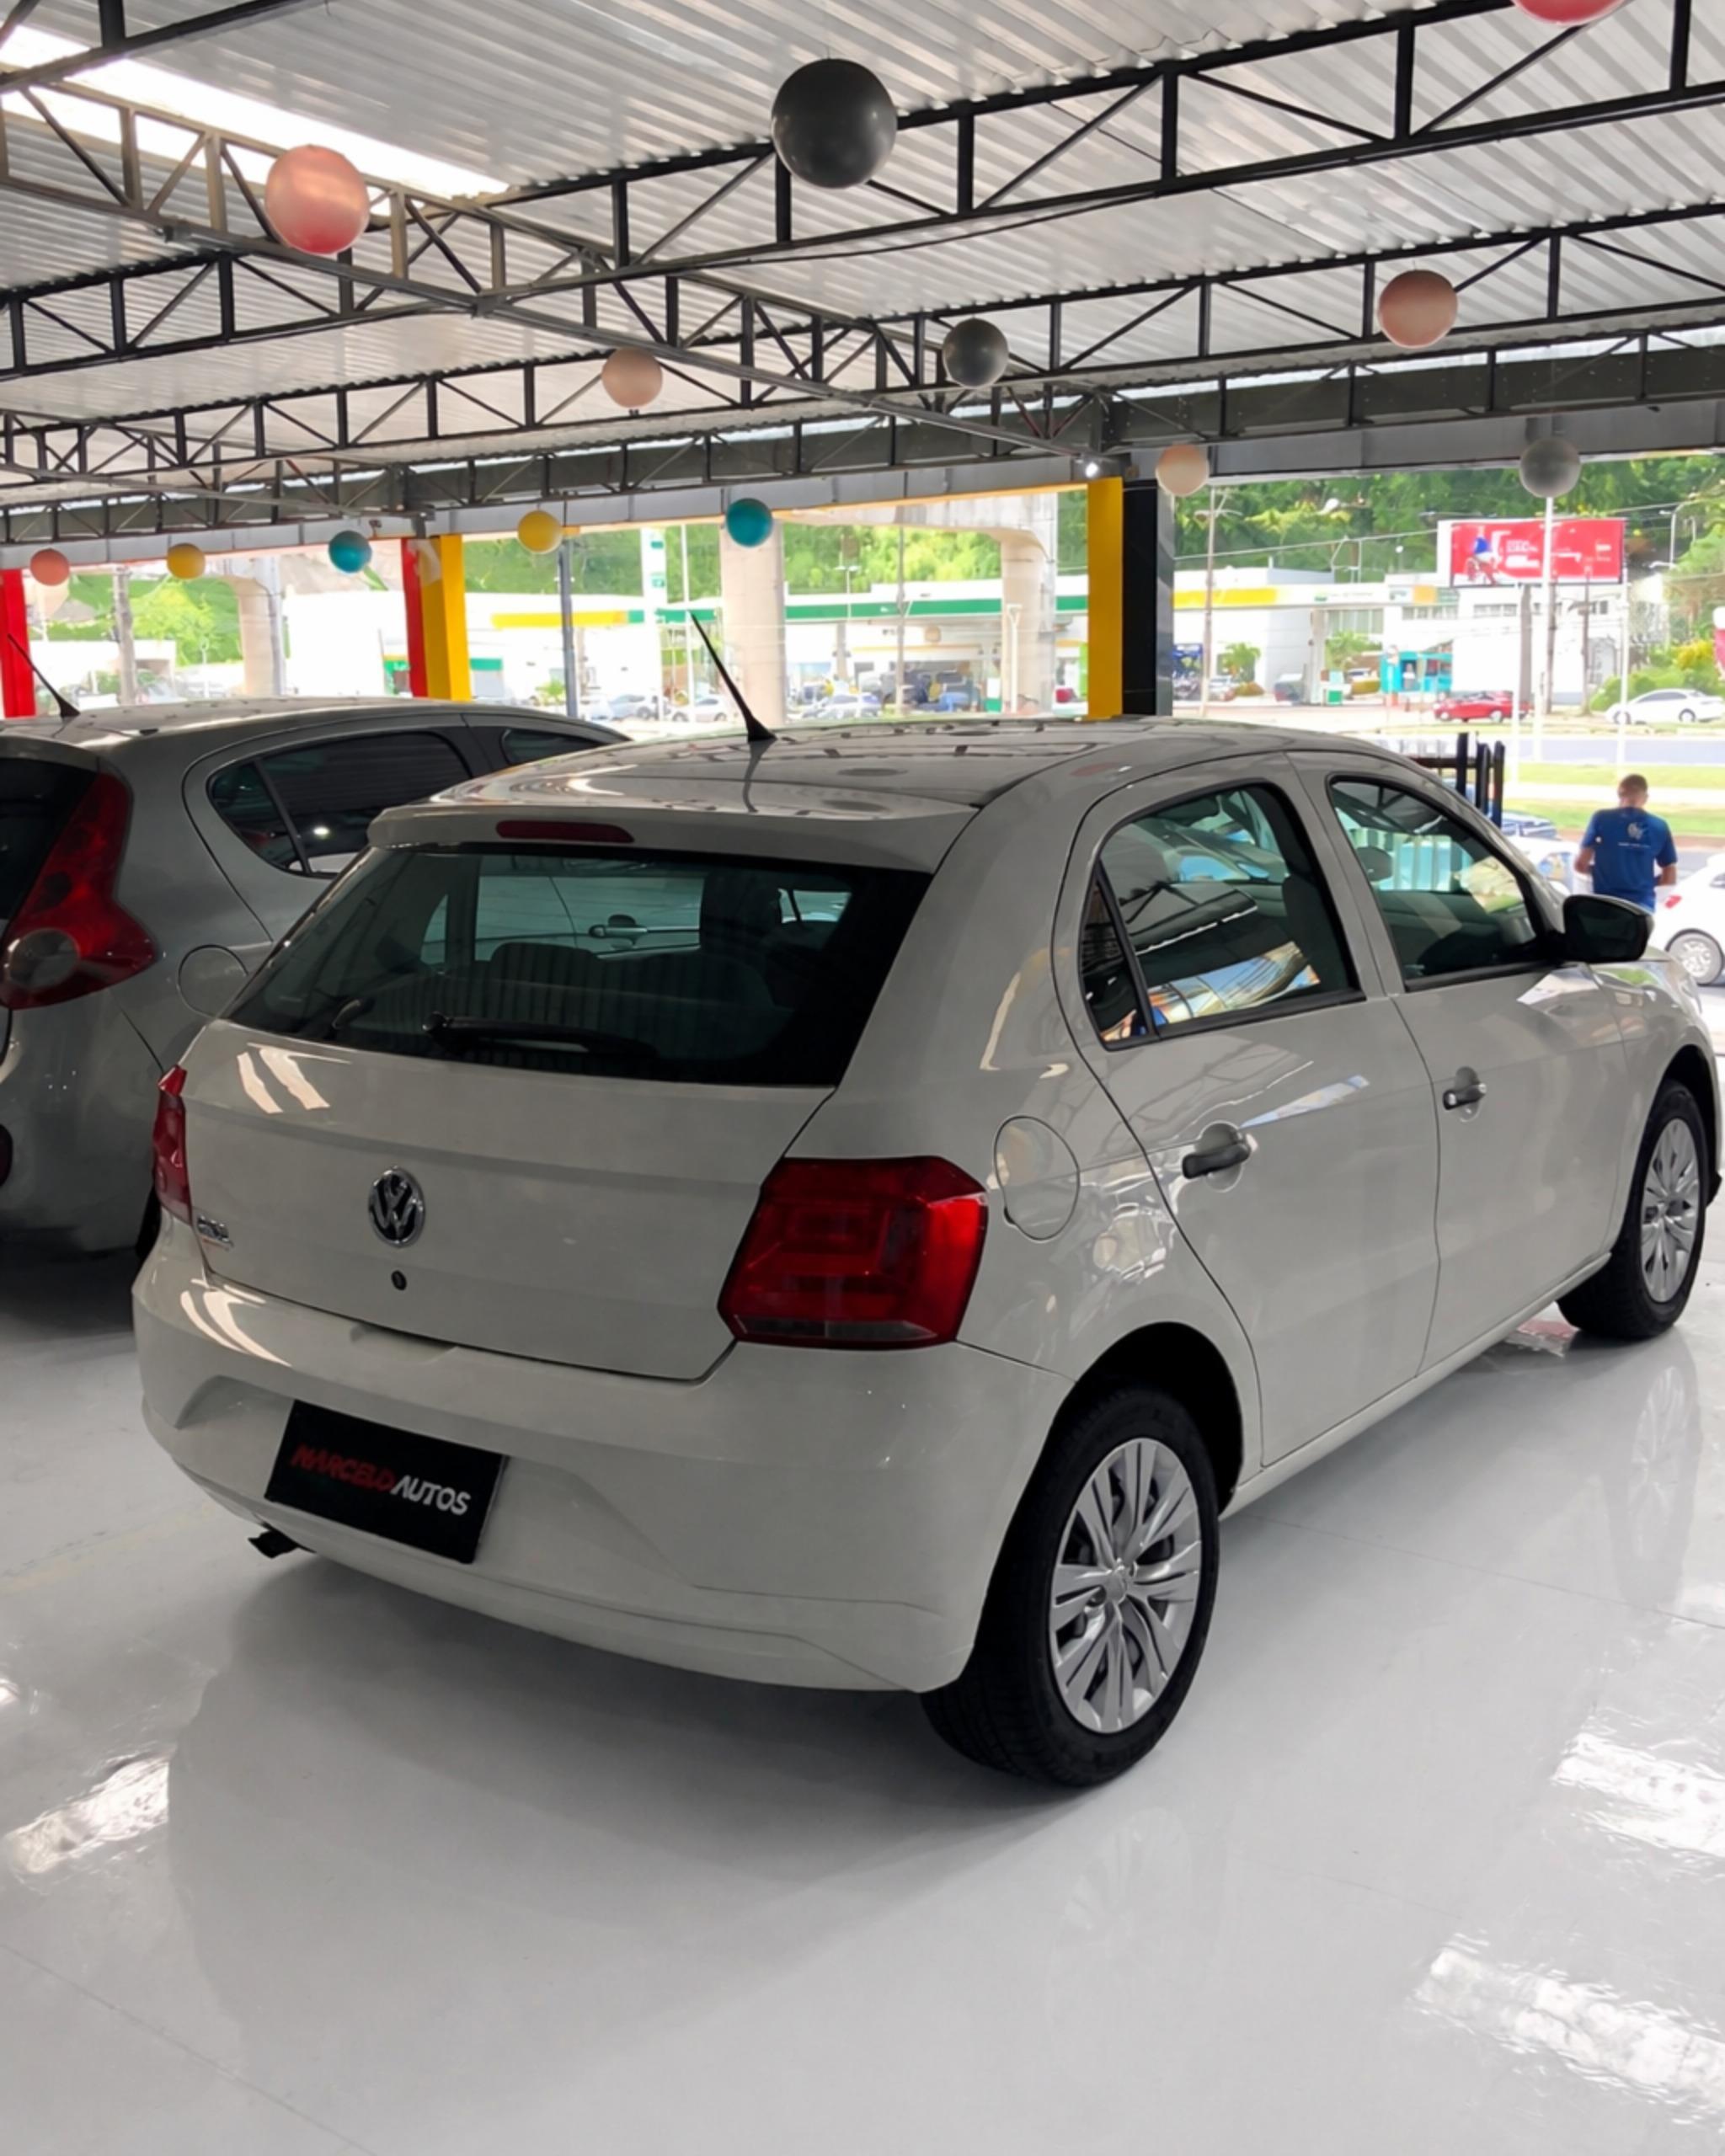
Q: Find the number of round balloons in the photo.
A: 13